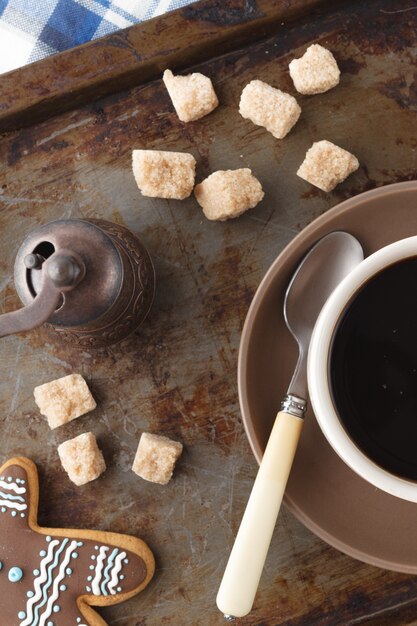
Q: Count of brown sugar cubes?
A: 9